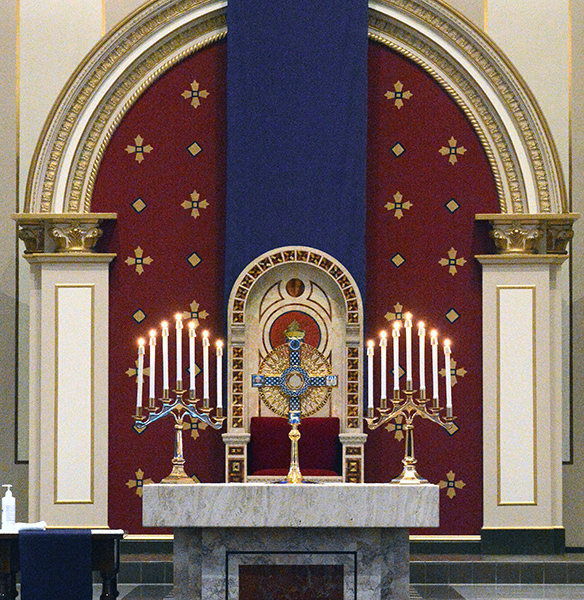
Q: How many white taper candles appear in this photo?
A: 14